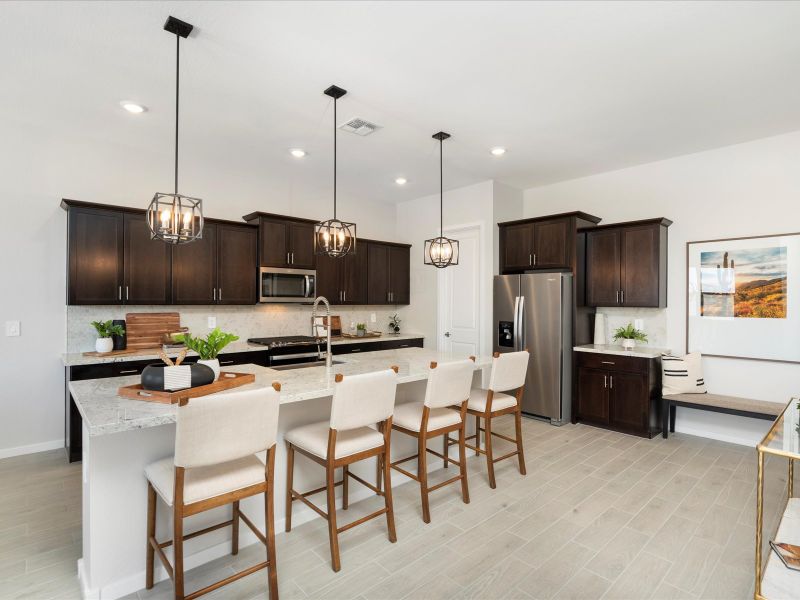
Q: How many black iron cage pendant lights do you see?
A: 3